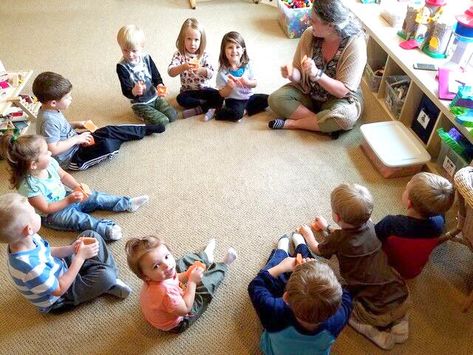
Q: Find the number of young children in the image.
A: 10